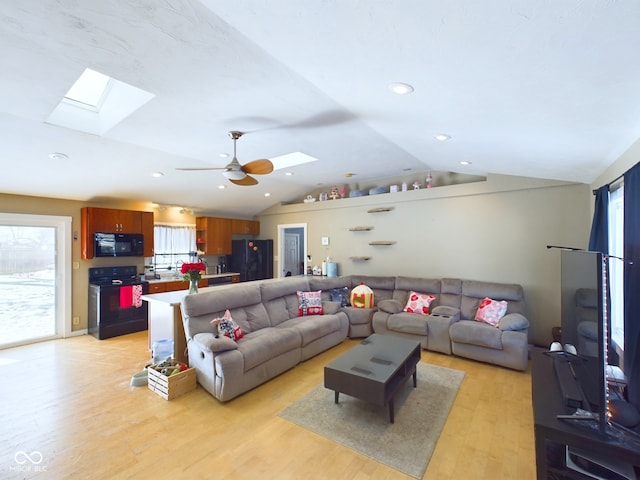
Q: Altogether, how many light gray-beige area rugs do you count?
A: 1